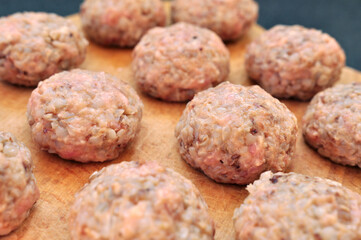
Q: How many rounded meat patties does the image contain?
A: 11